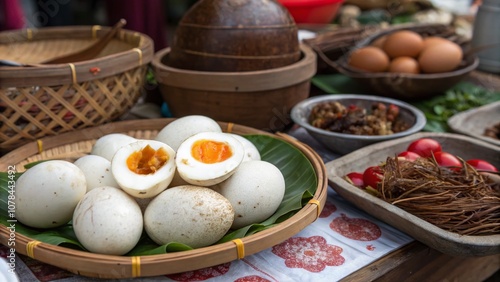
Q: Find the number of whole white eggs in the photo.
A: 8